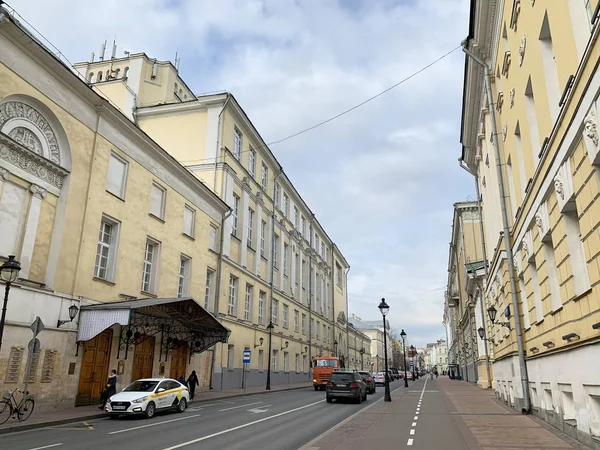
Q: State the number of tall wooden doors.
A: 3